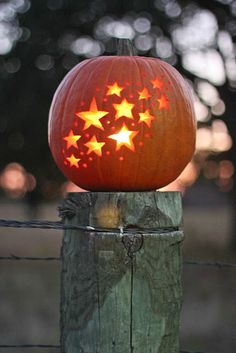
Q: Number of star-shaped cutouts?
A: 11